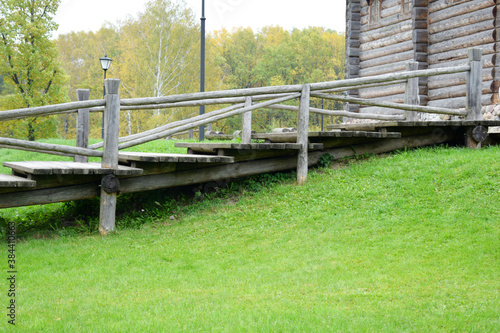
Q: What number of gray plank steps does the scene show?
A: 6